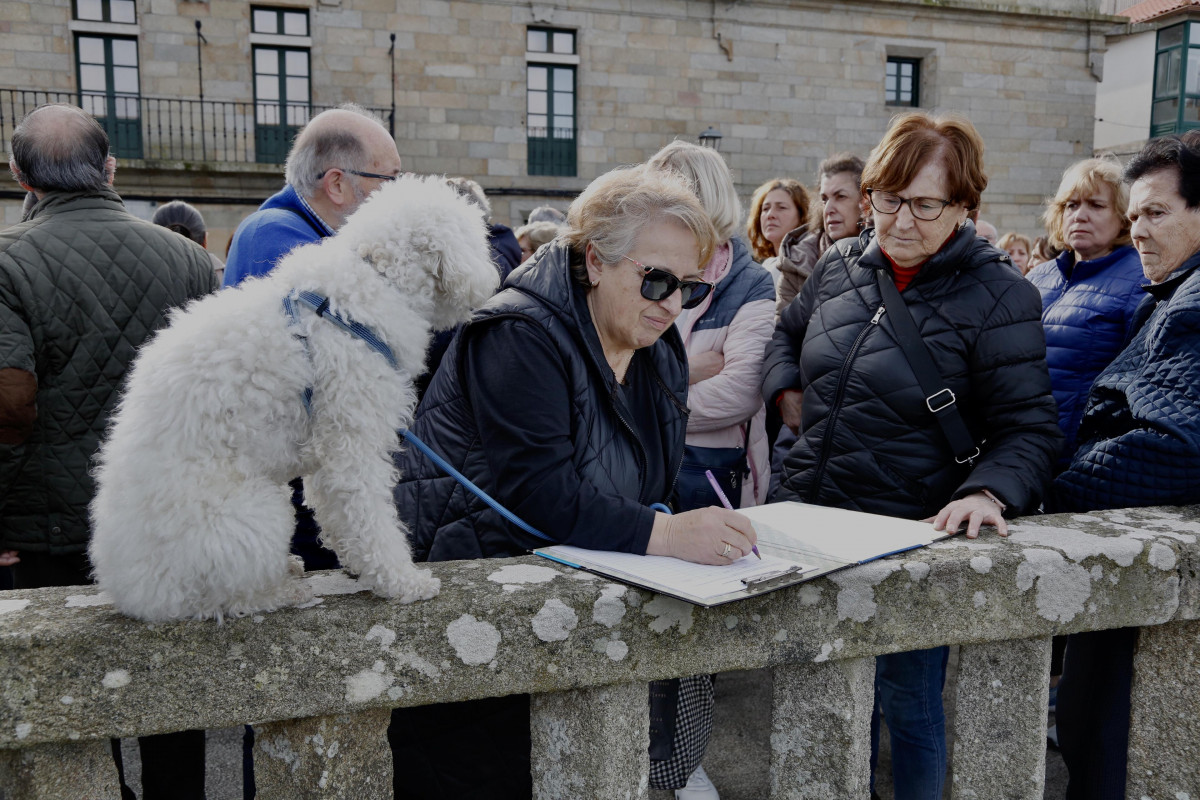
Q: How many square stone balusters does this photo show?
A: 6